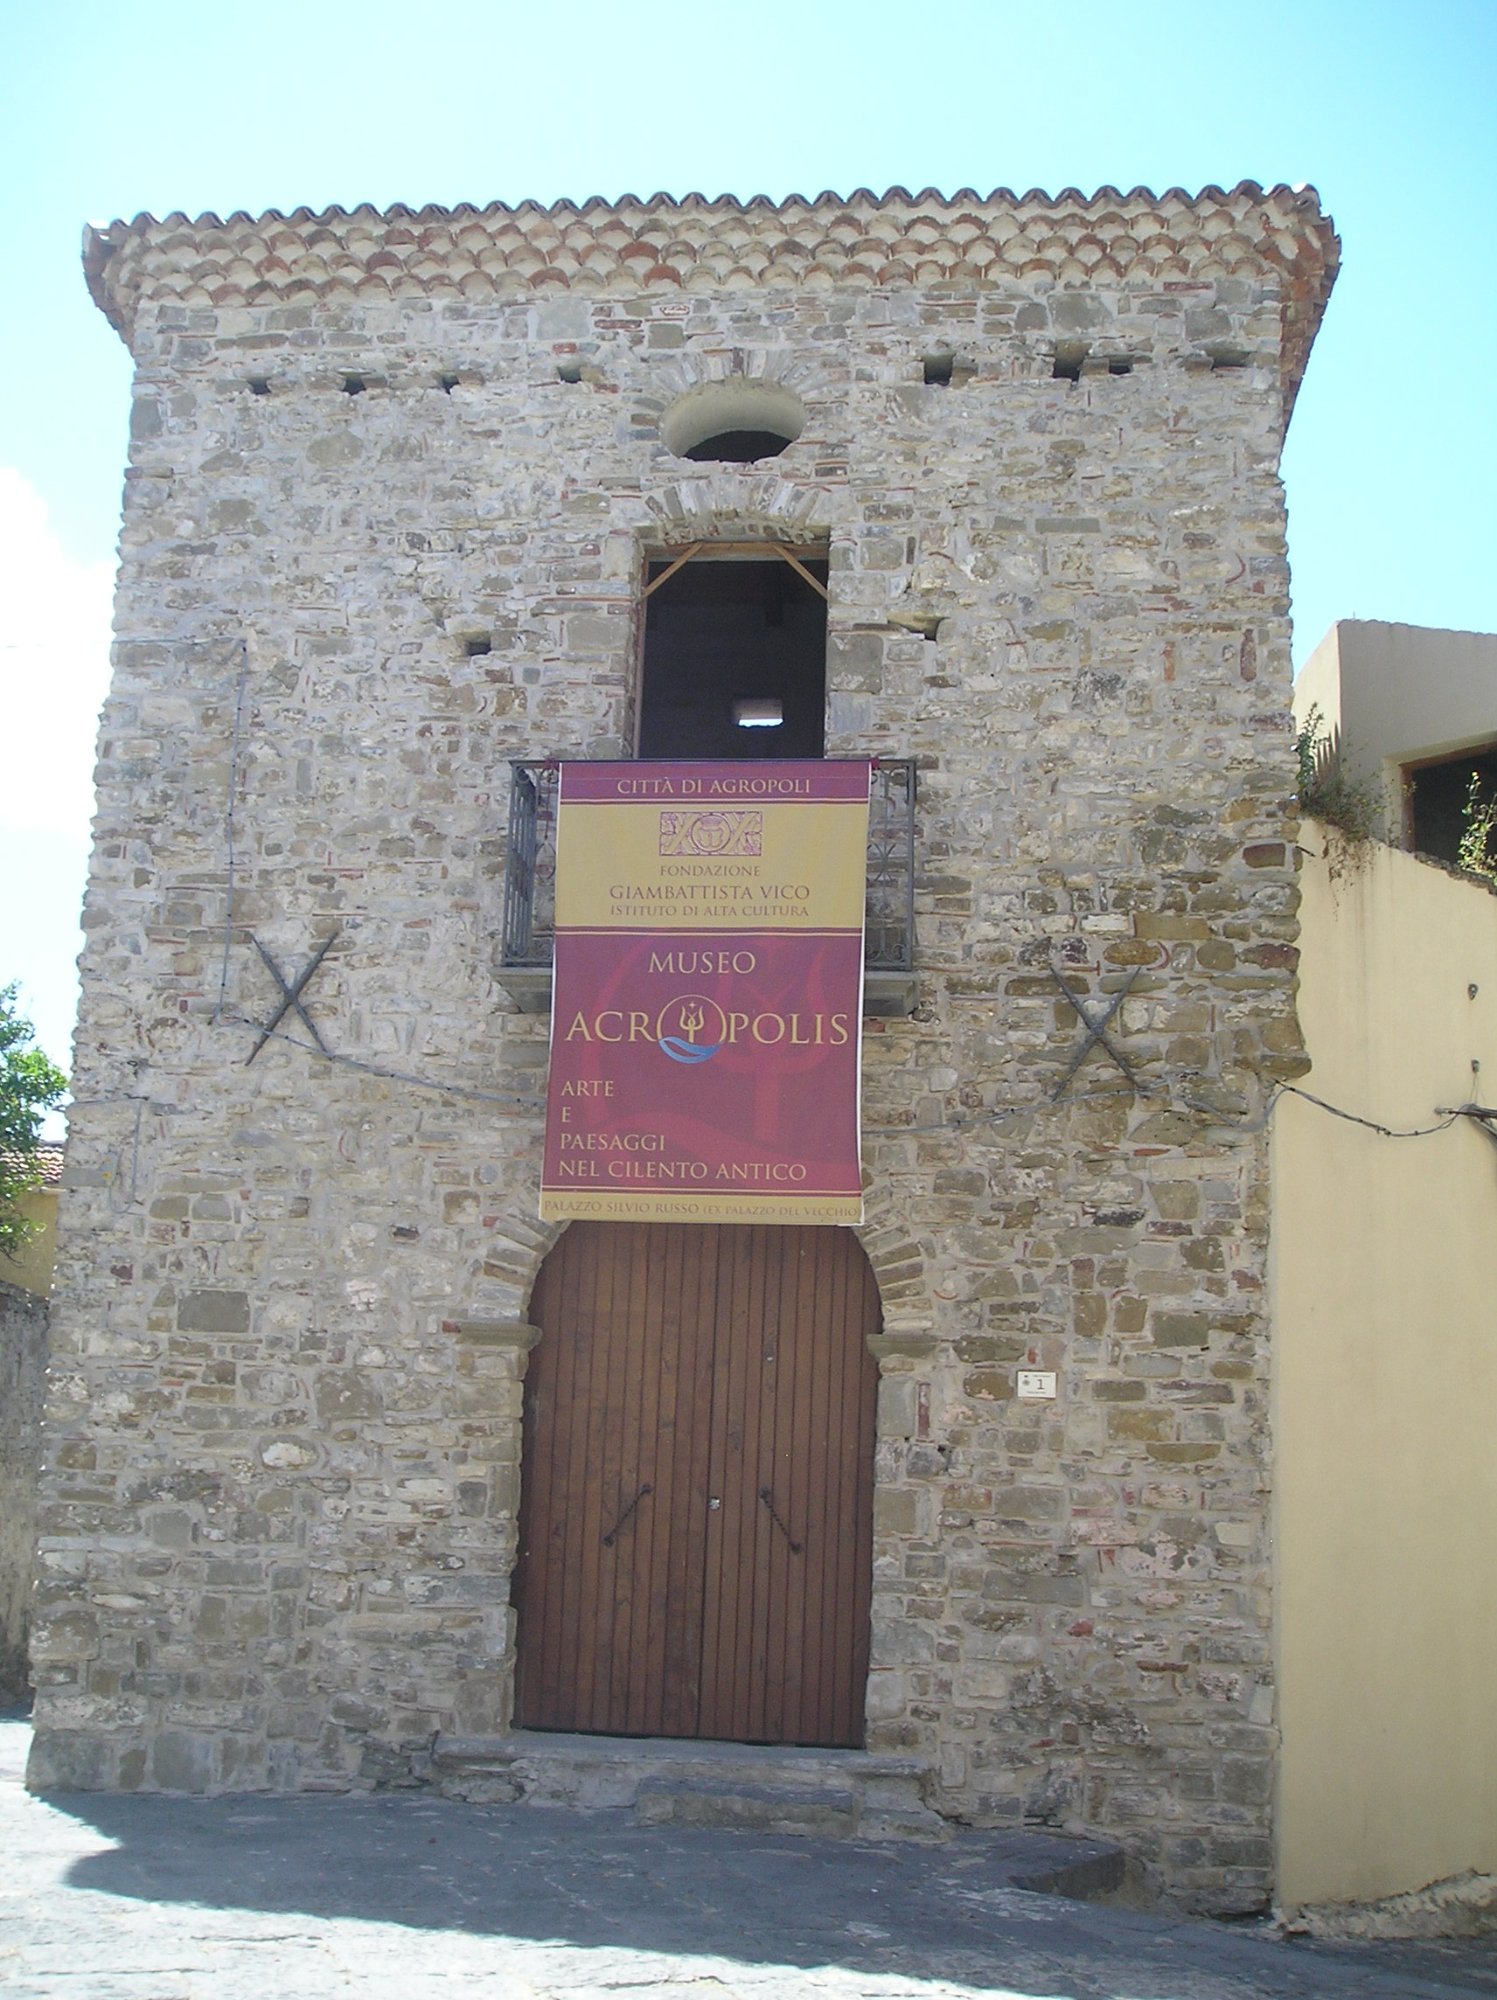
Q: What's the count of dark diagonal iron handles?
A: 2